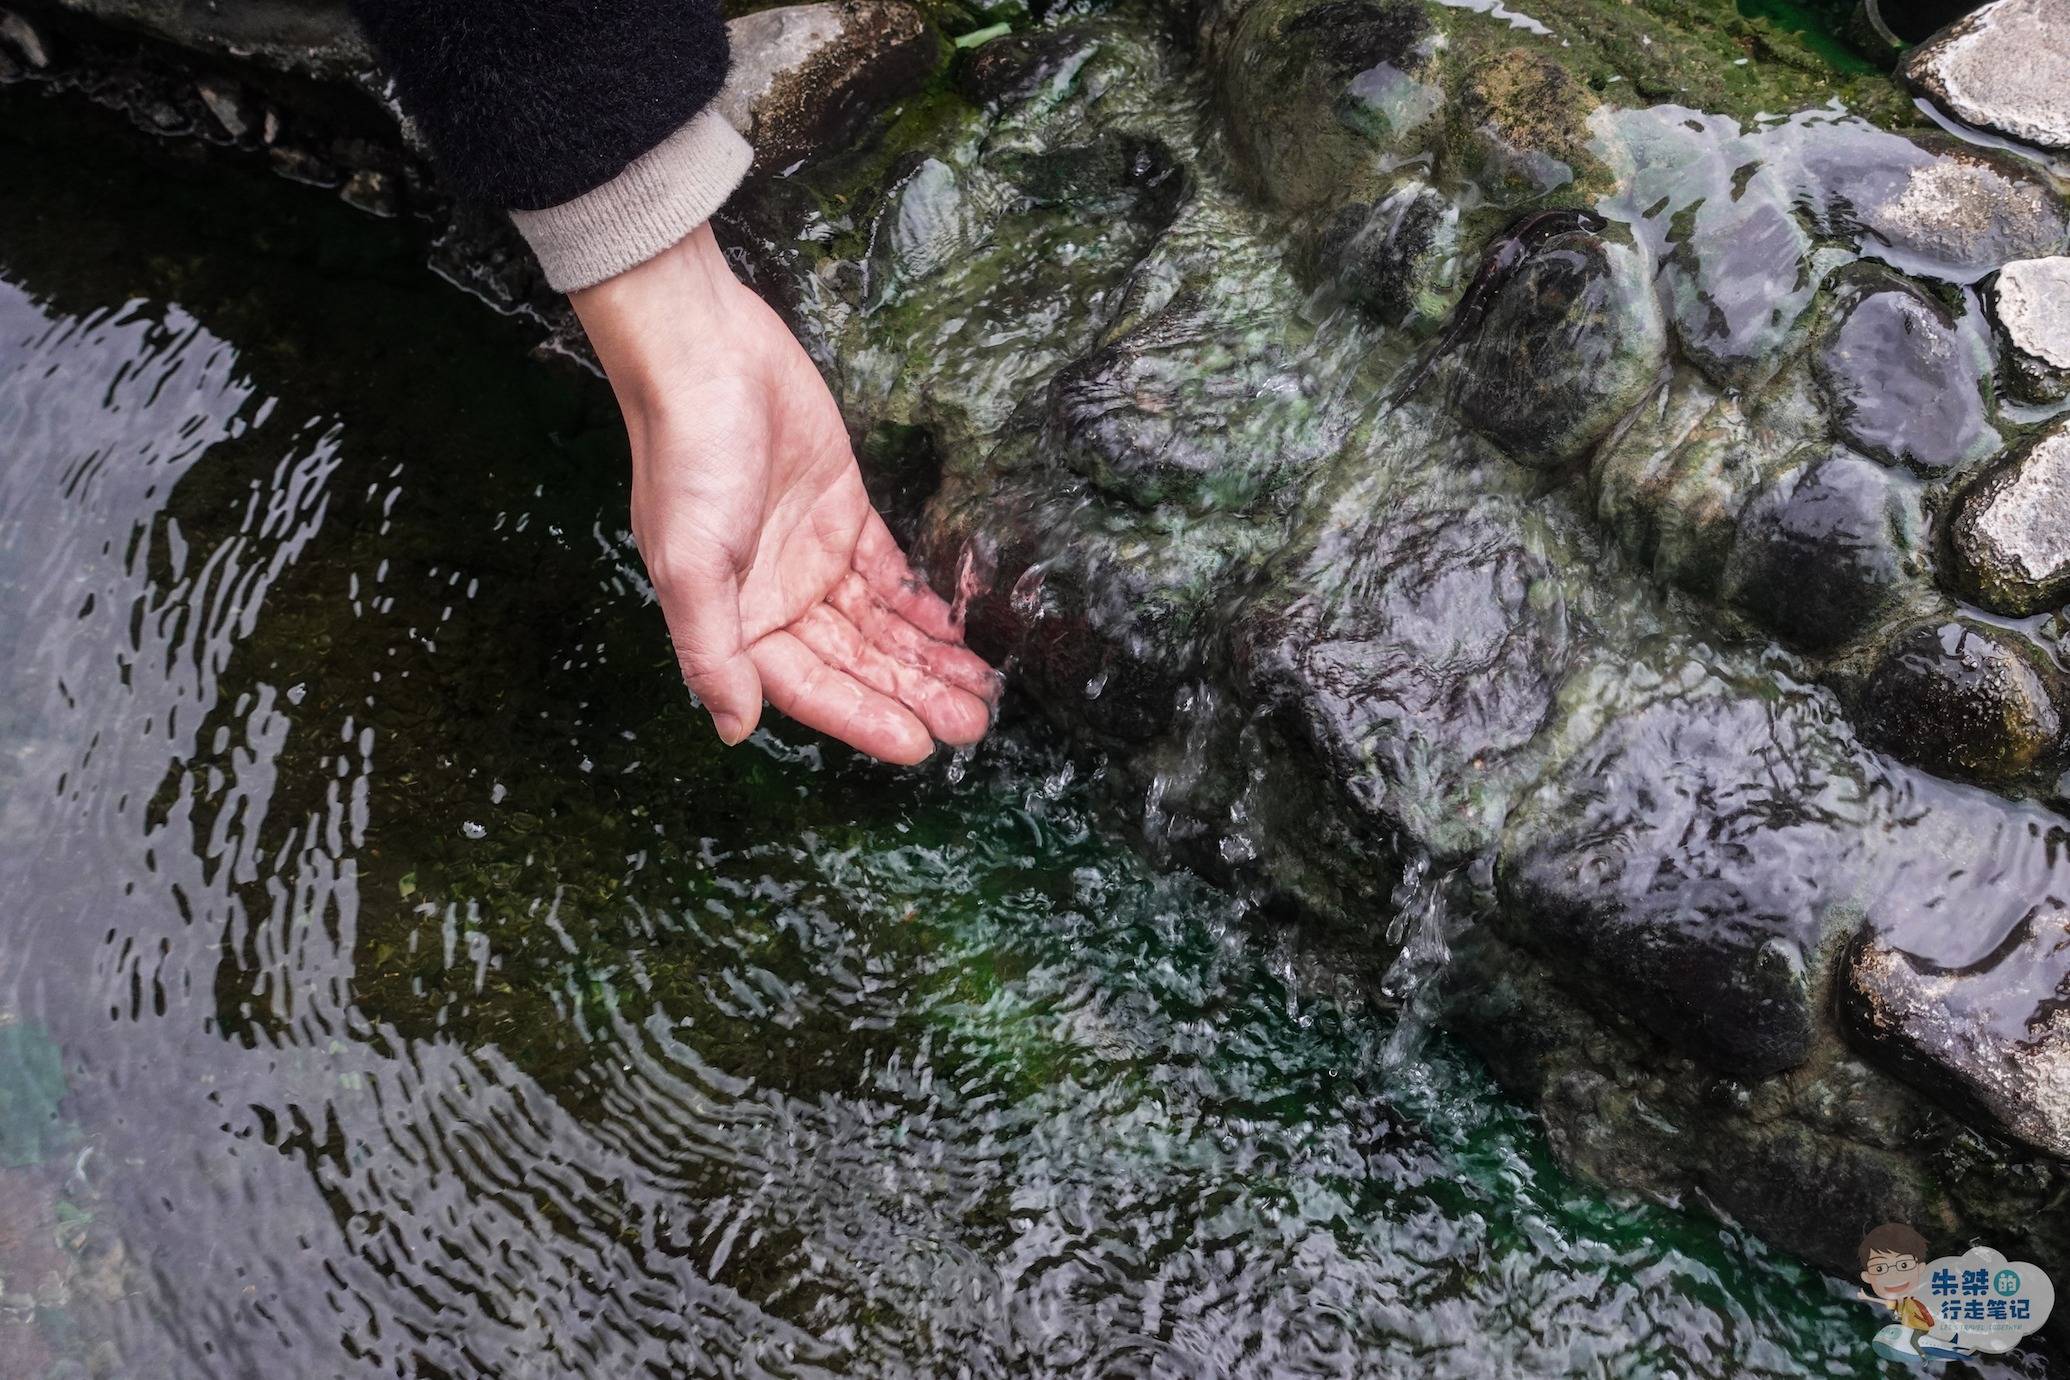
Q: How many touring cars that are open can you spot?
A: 0